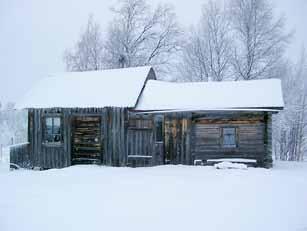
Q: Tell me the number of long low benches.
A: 1